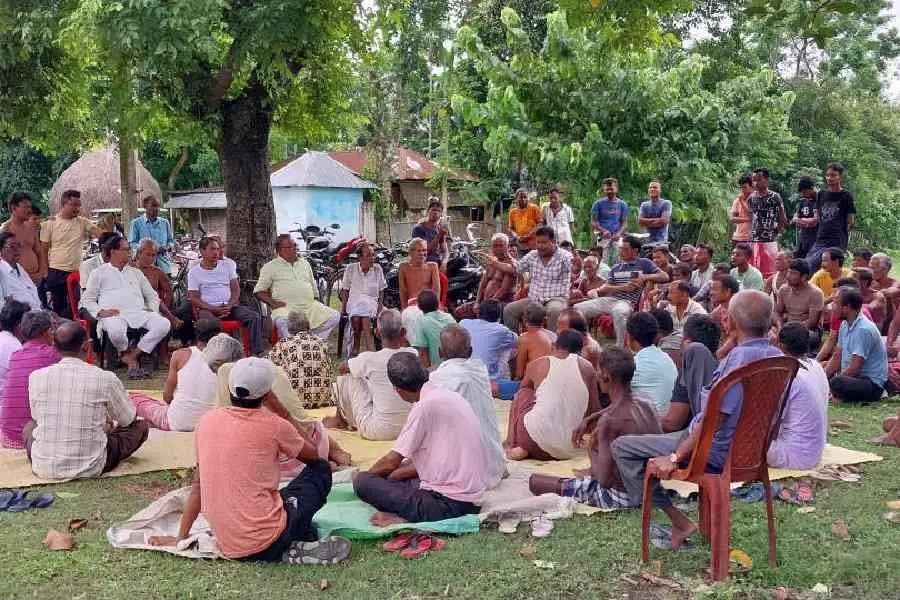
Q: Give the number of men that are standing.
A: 13